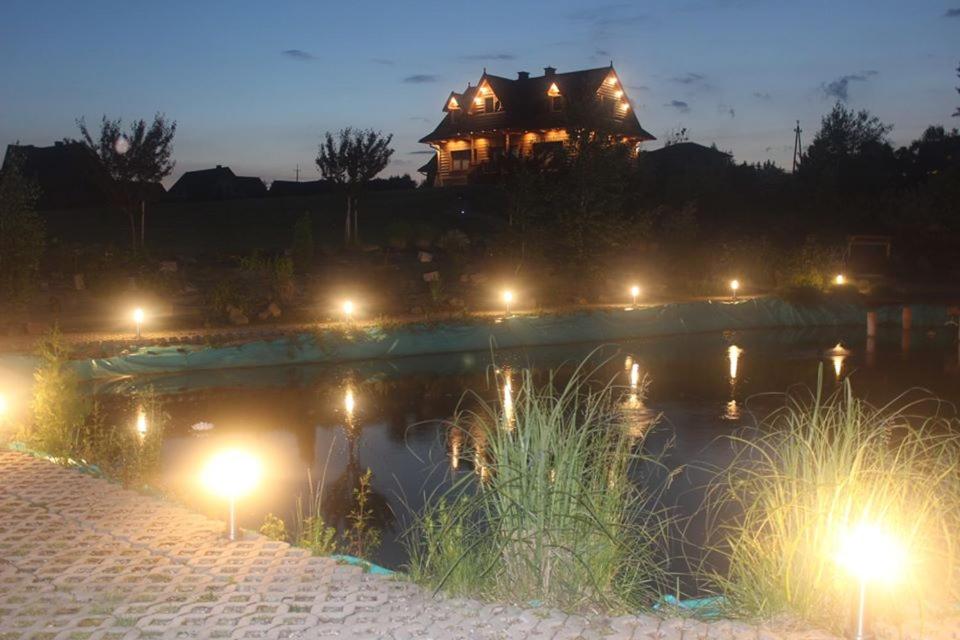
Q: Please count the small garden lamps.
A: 9